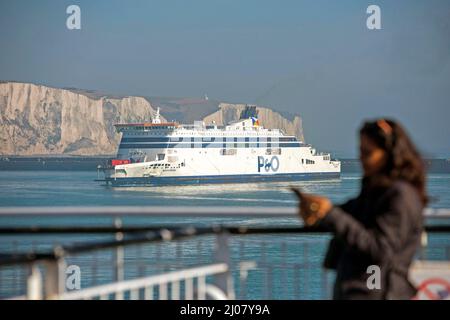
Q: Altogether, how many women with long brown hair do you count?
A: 1